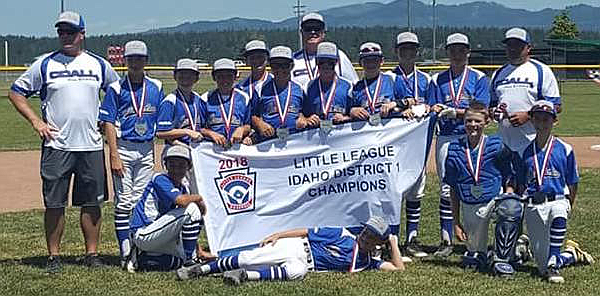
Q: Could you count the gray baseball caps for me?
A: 15